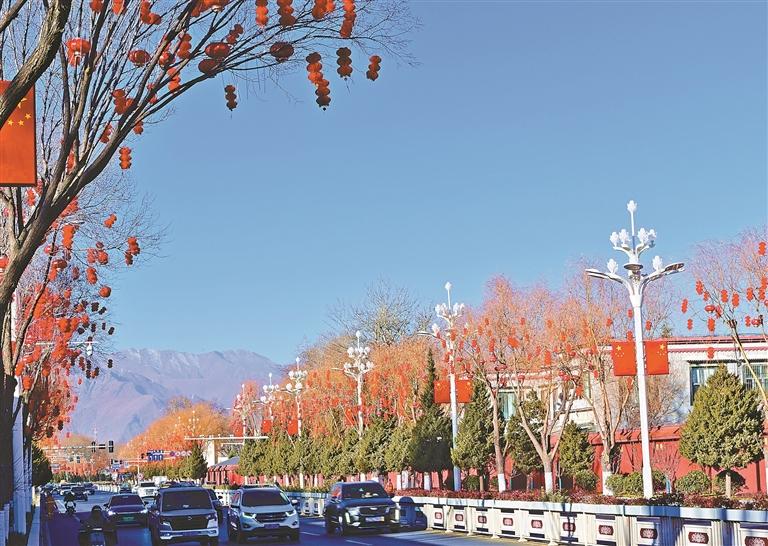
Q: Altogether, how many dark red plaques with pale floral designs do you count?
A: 10